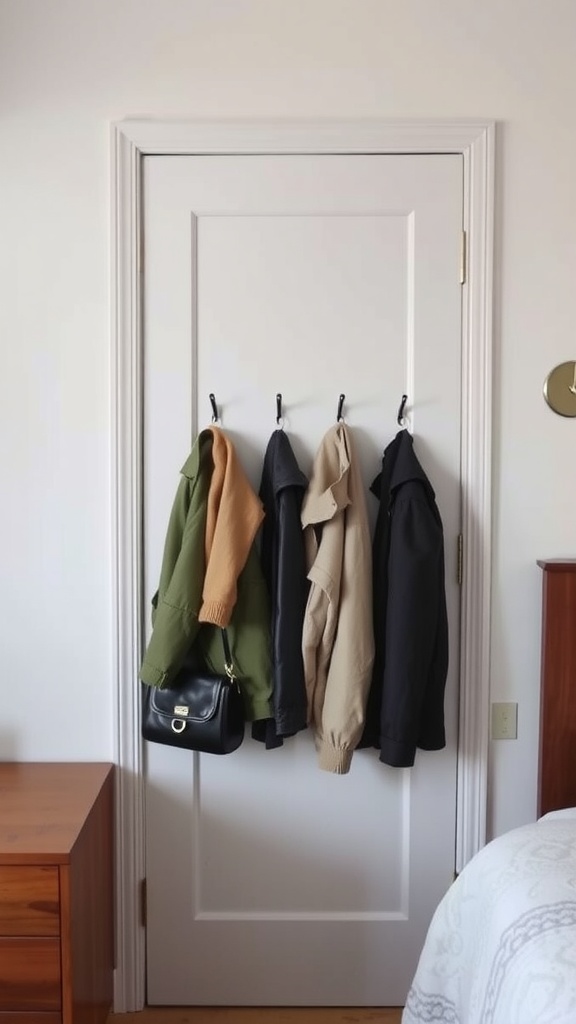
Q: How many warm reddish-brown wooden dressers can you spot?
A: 1